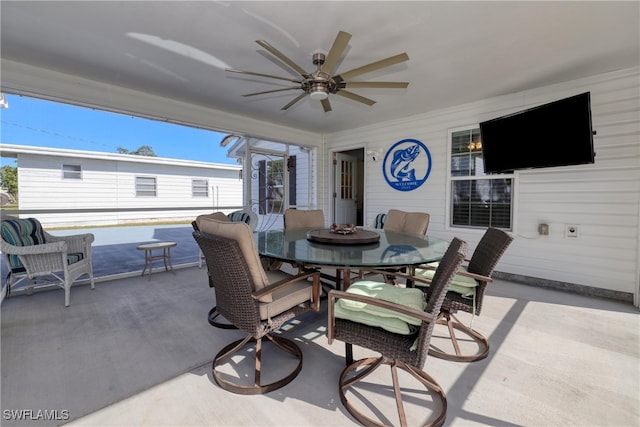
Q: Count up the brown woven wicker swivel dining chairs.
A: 6